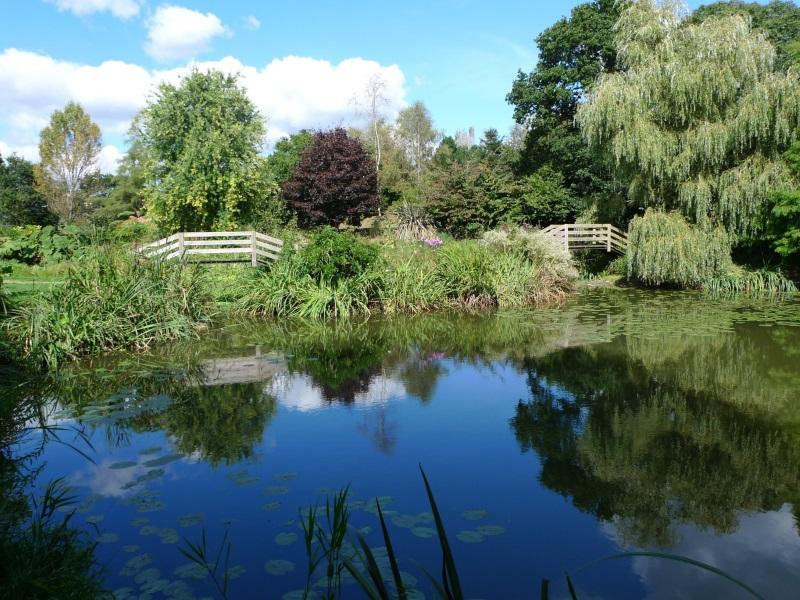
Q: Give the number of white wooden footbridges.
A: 2